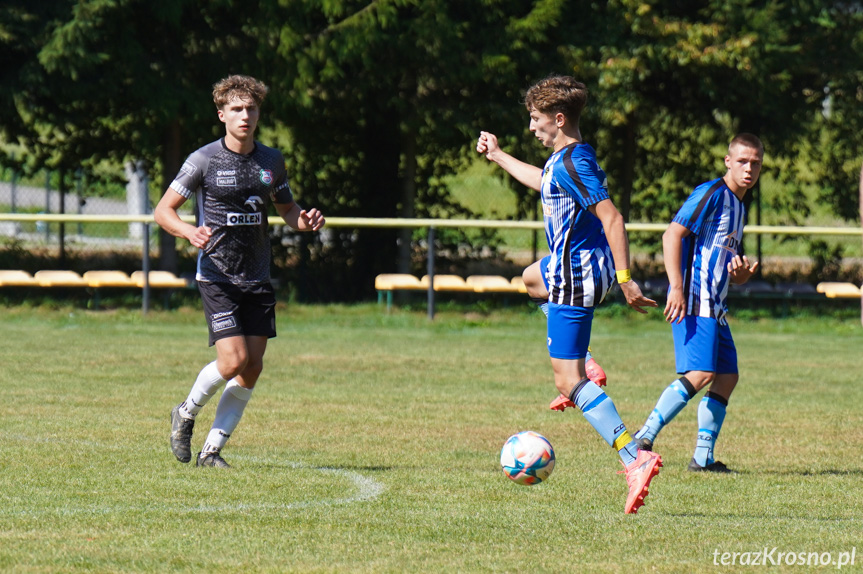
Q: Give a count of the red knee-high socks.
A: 0